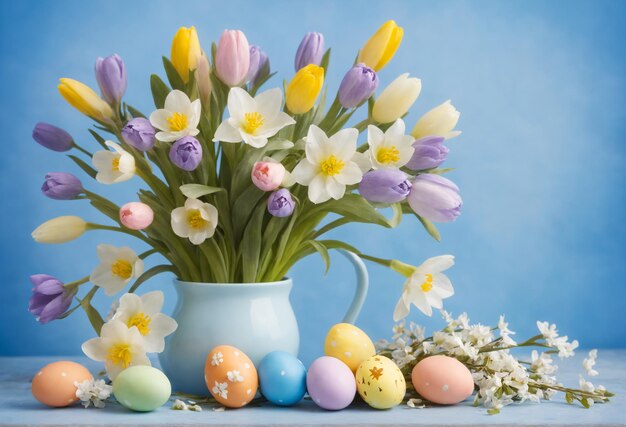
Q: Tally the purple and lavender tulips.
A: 13